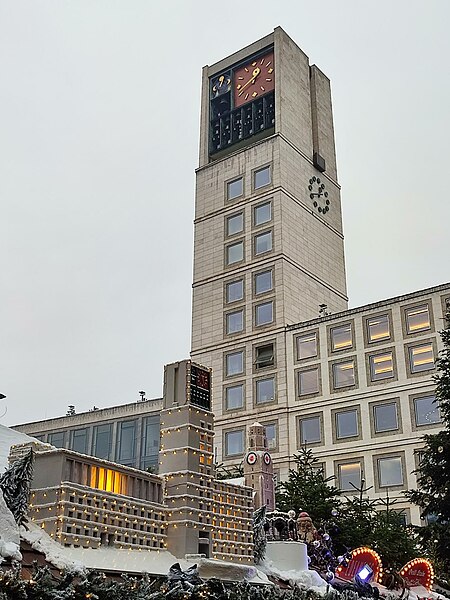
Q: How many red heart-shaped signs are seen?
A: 2